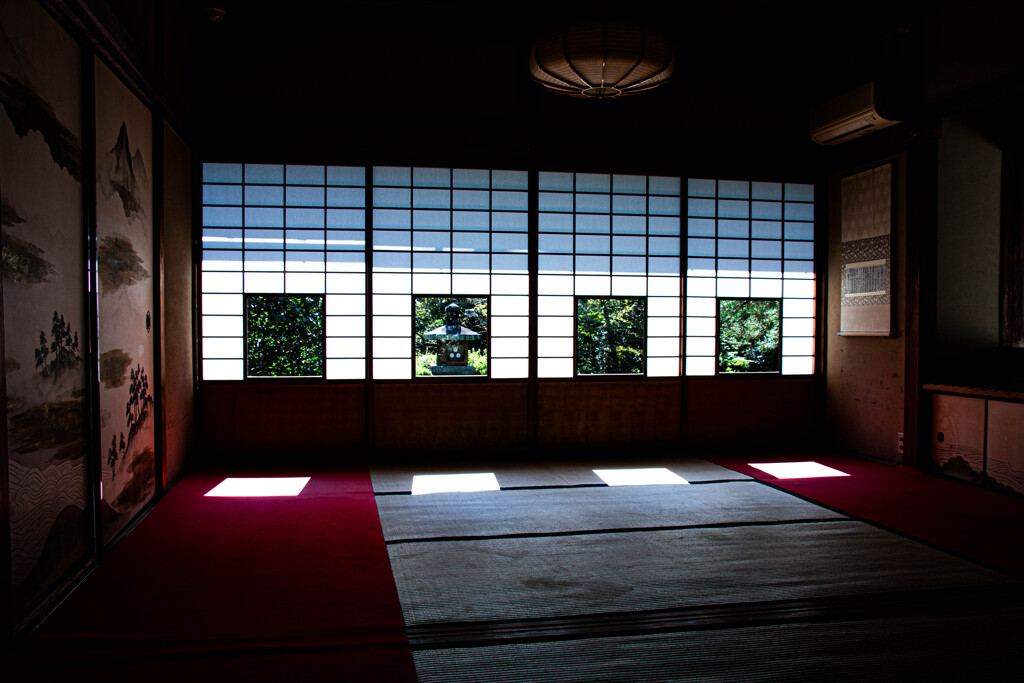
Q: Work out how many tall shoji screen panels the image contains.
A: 4